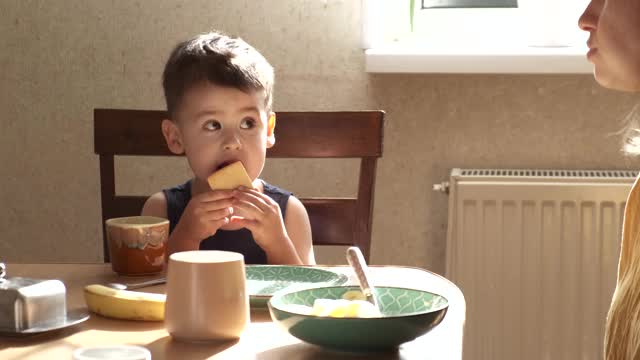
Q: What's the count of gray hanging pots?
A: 0